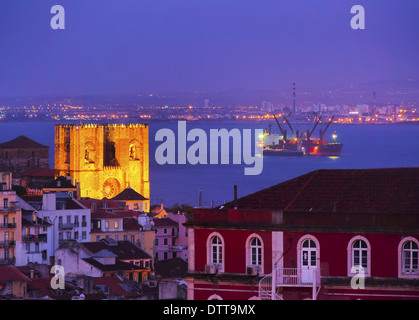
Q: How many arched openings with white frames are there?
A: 5